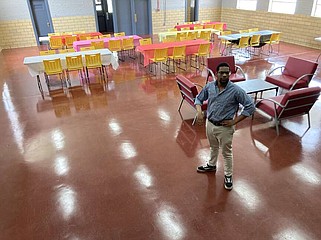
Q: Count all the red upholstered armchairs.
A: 4